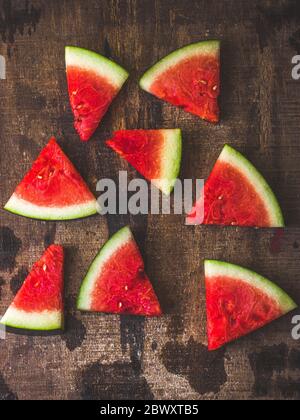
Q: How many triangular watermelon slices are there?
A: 8